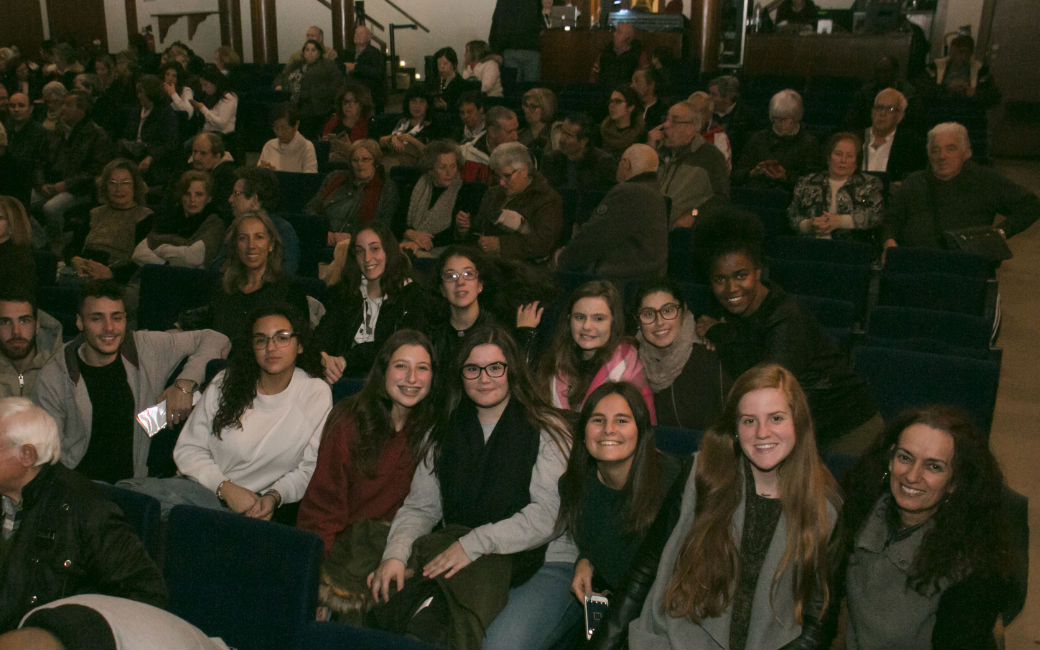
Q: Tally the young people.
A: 12